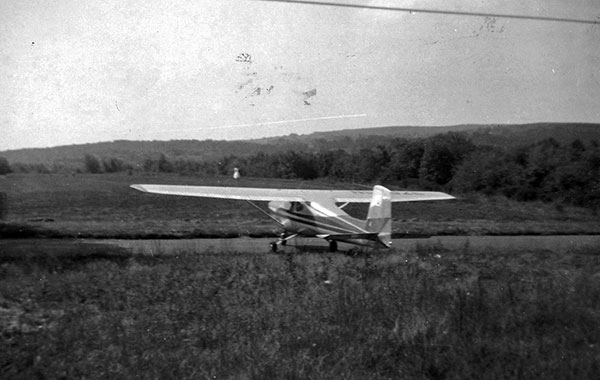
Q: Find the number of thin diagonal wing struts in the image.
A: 2